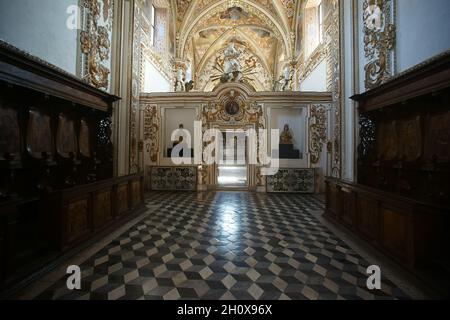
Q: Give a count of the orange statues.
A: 1